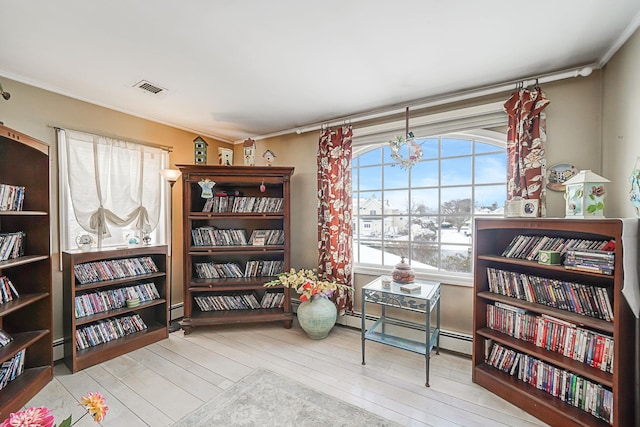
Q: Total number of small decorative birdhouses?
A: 4